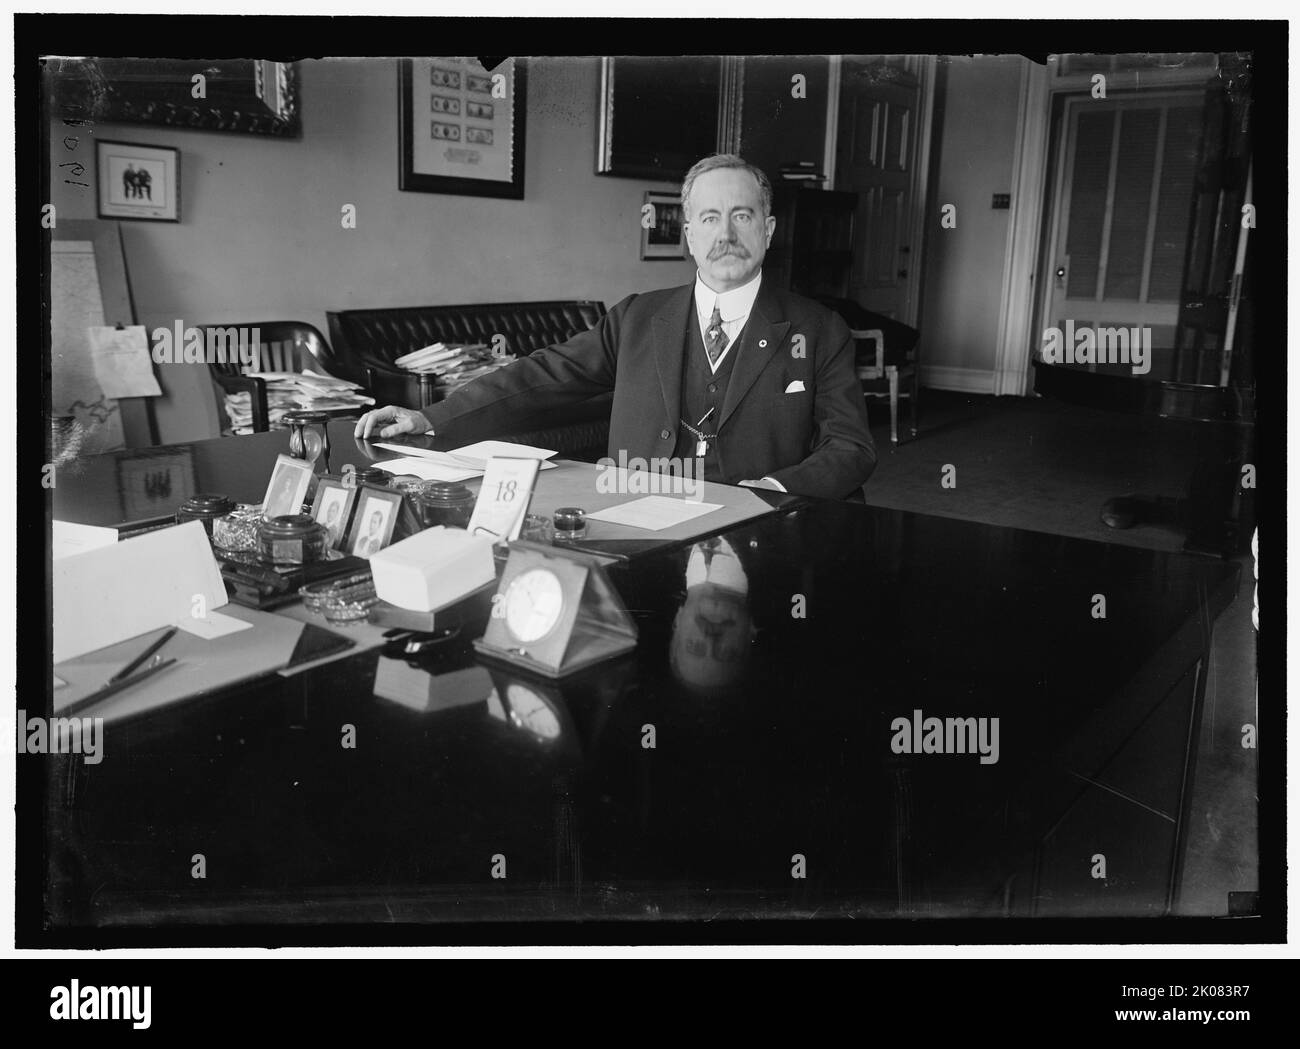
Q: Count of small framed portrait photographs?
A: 3